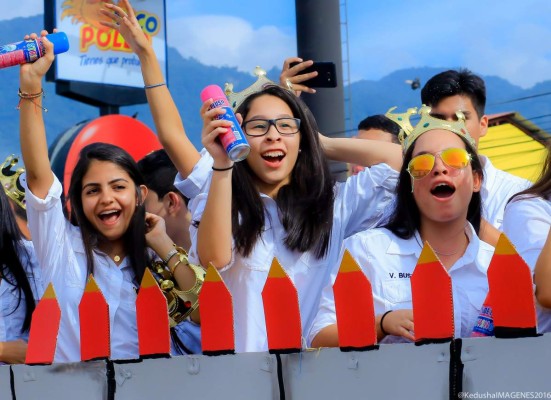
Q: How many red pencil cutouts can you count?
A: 8